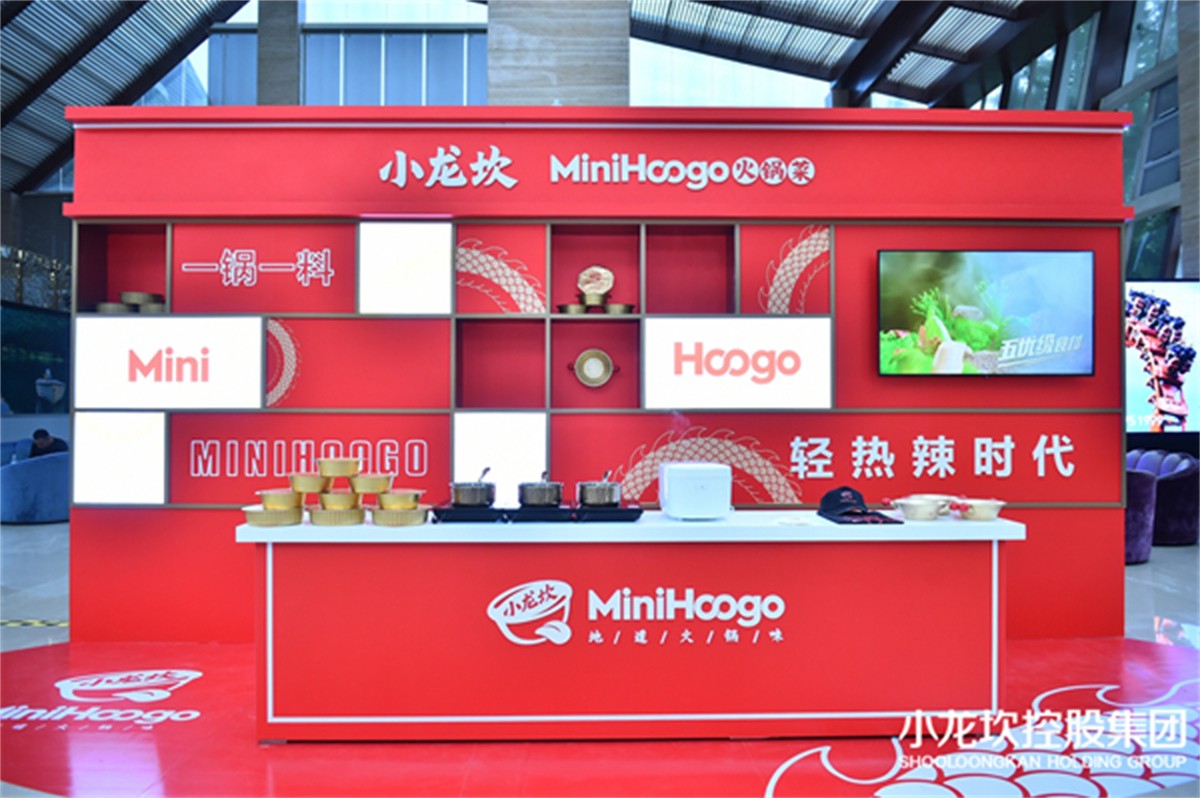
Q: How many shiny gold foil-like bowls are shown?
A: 9